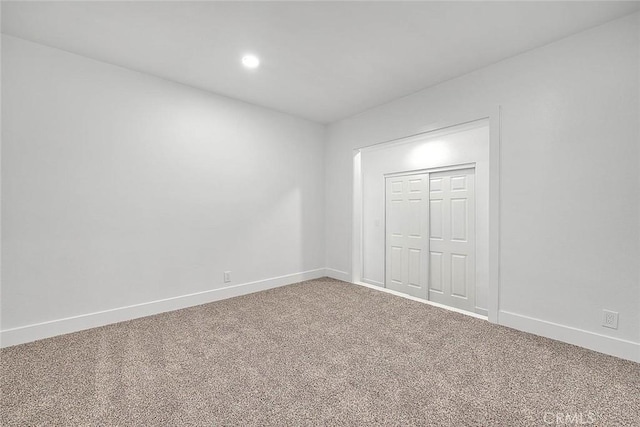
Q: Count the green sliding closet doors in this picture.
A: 0